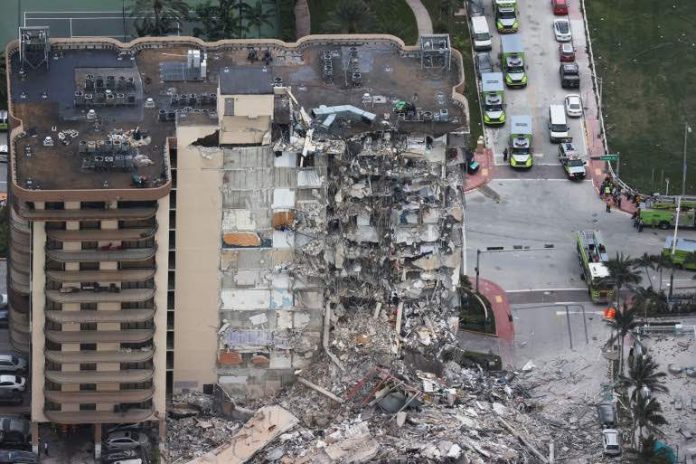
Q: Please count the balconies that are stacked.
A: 11